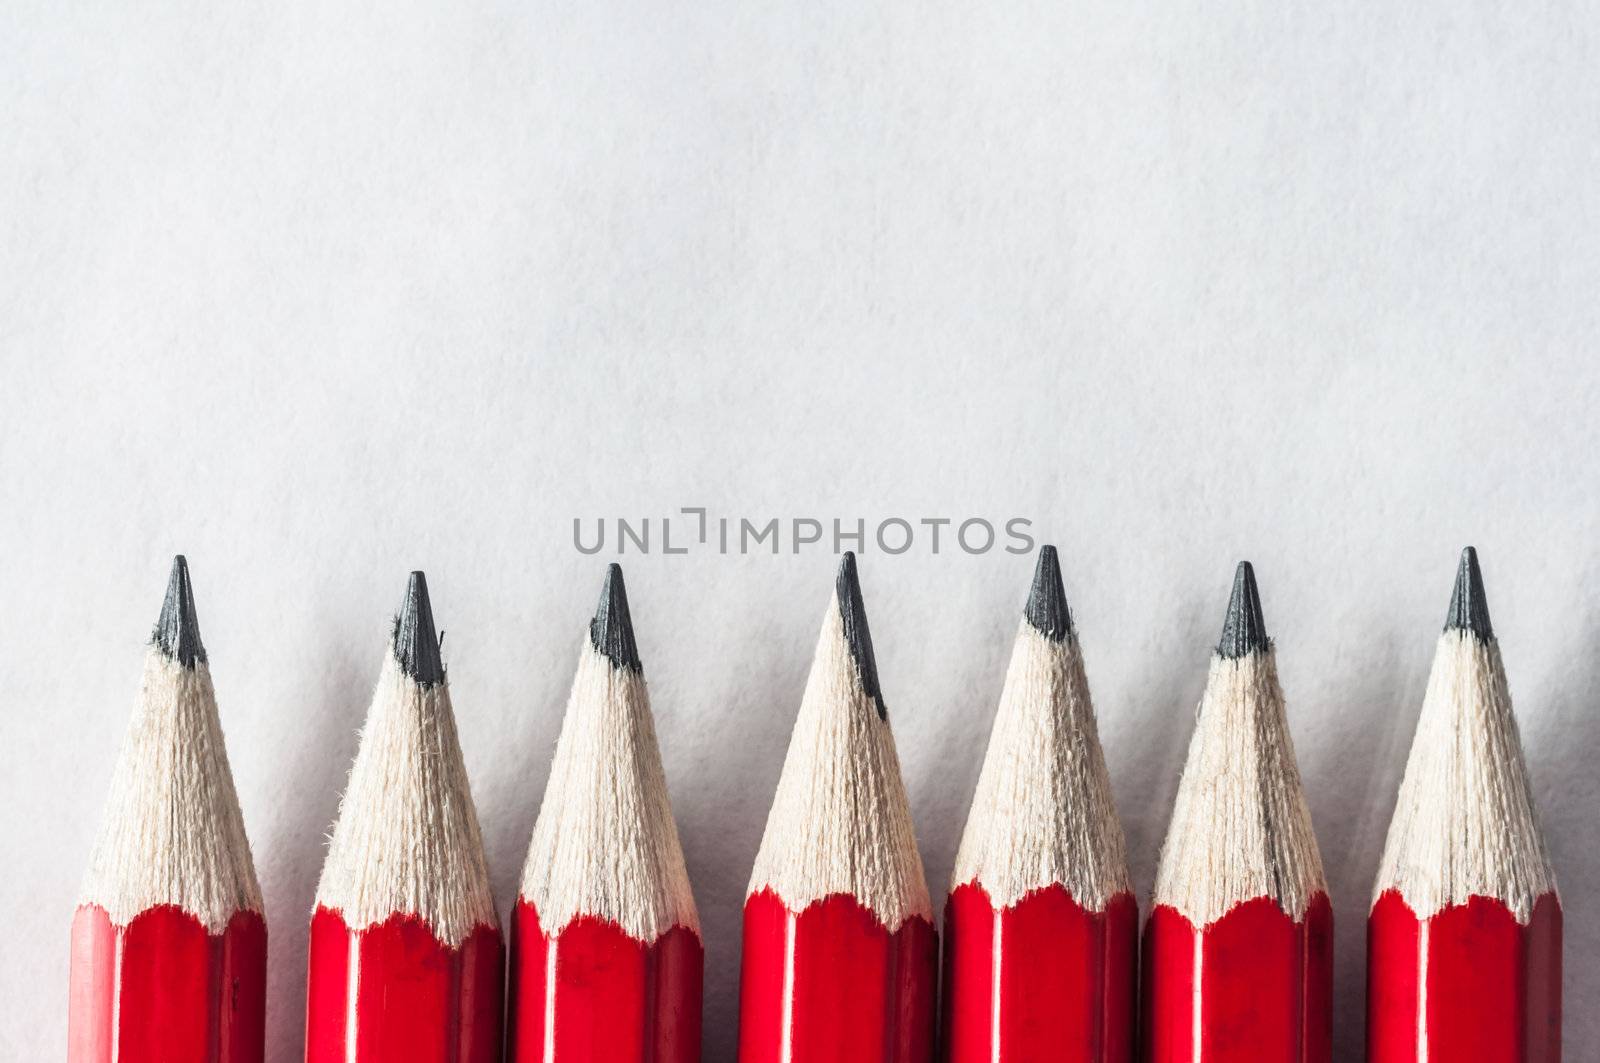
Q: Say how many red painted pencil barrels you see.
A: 7